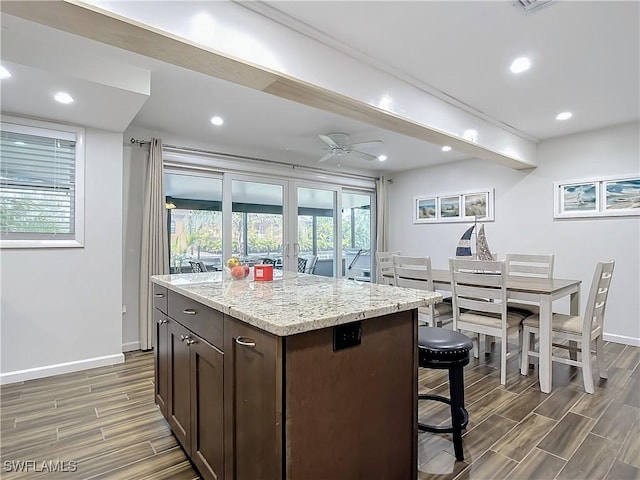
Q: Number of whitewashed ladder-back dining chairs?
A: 6